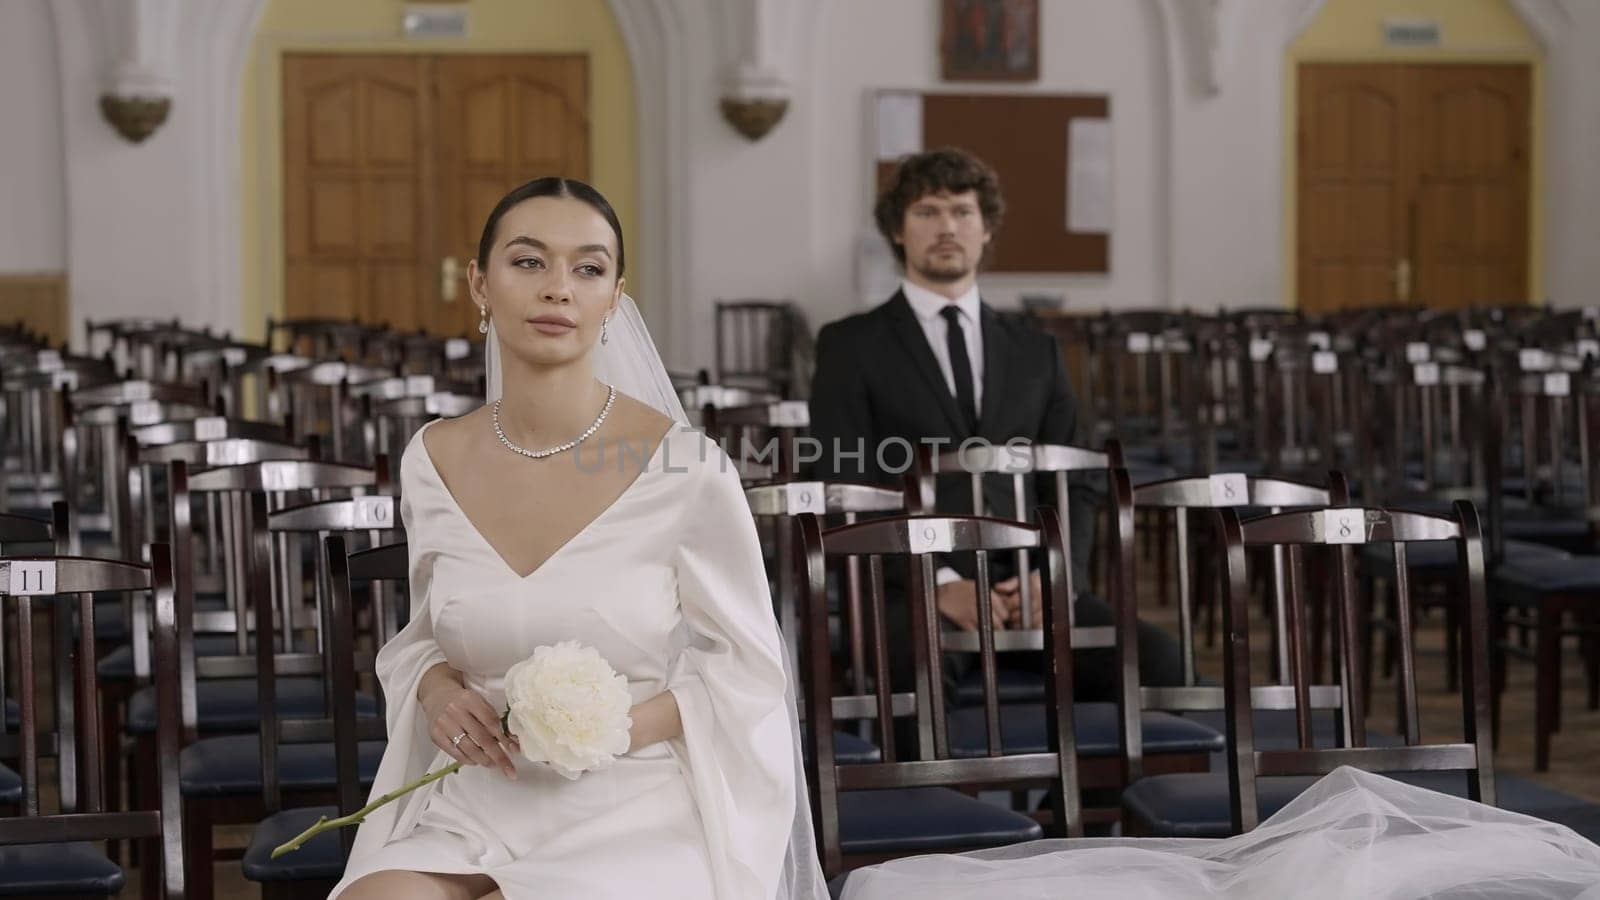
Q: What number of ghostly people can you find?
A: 0